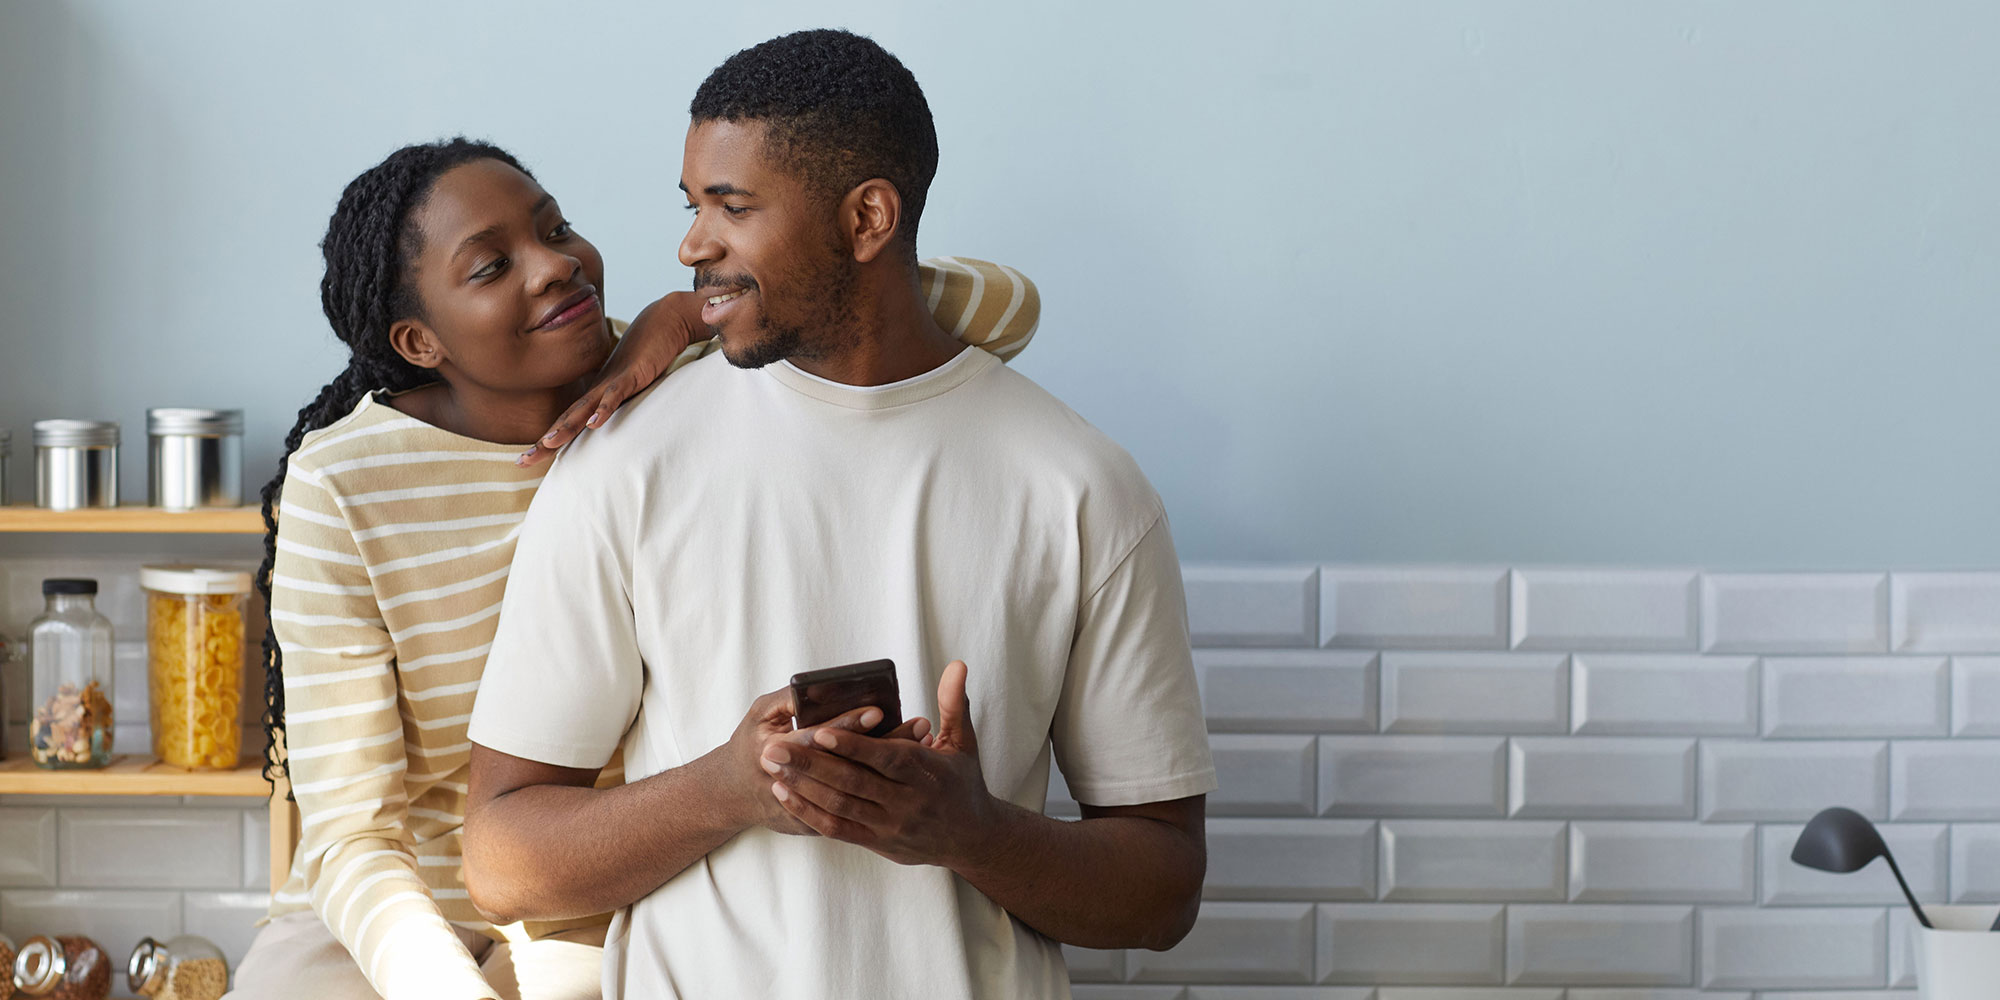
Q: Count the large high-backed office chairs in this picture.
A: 0